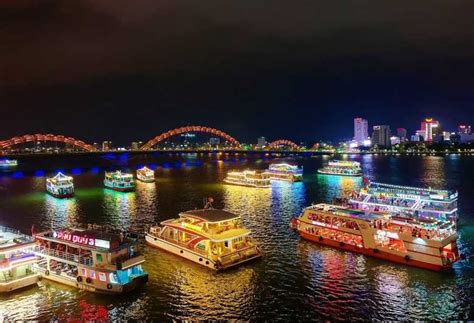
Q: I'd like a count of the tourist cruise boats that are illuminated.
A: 12